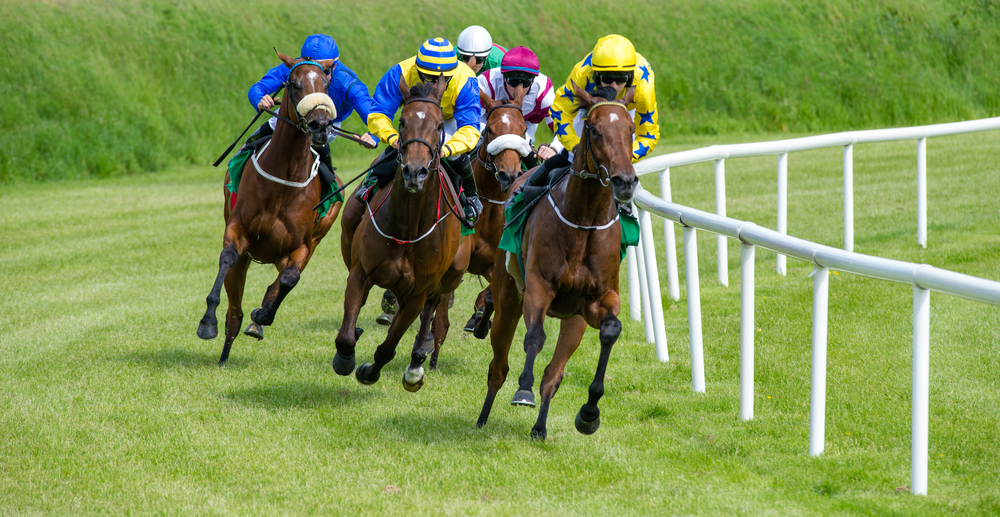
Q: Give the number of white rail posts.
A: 12